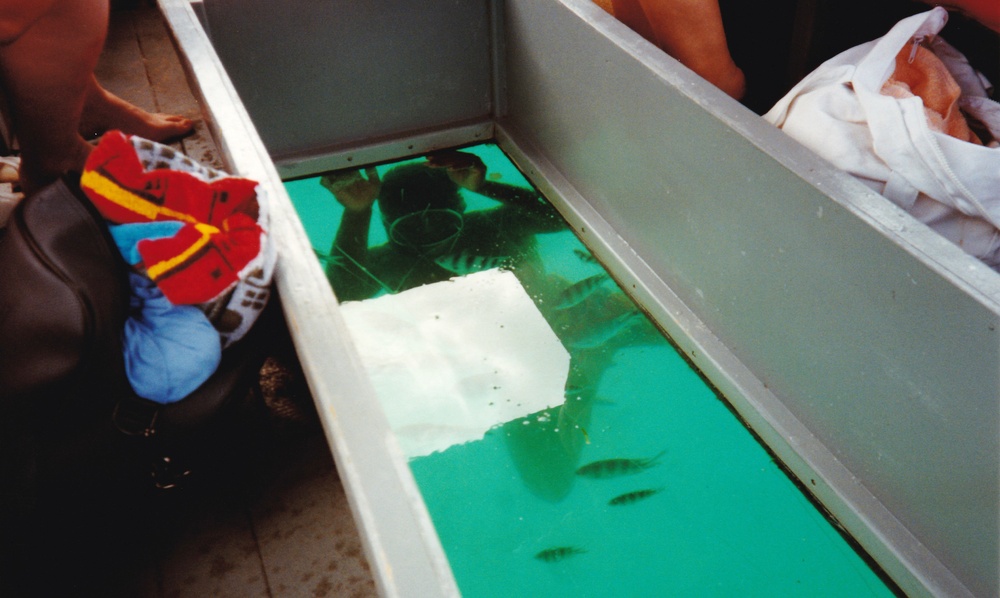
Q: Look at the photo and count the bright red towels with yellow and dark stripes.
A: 1